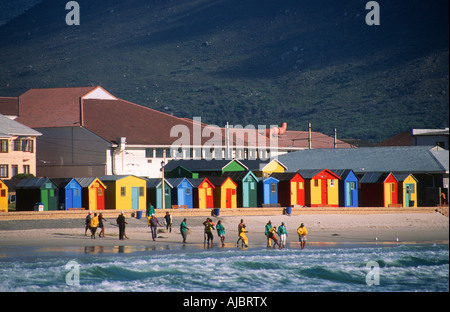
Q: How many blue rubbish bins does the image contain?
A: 3